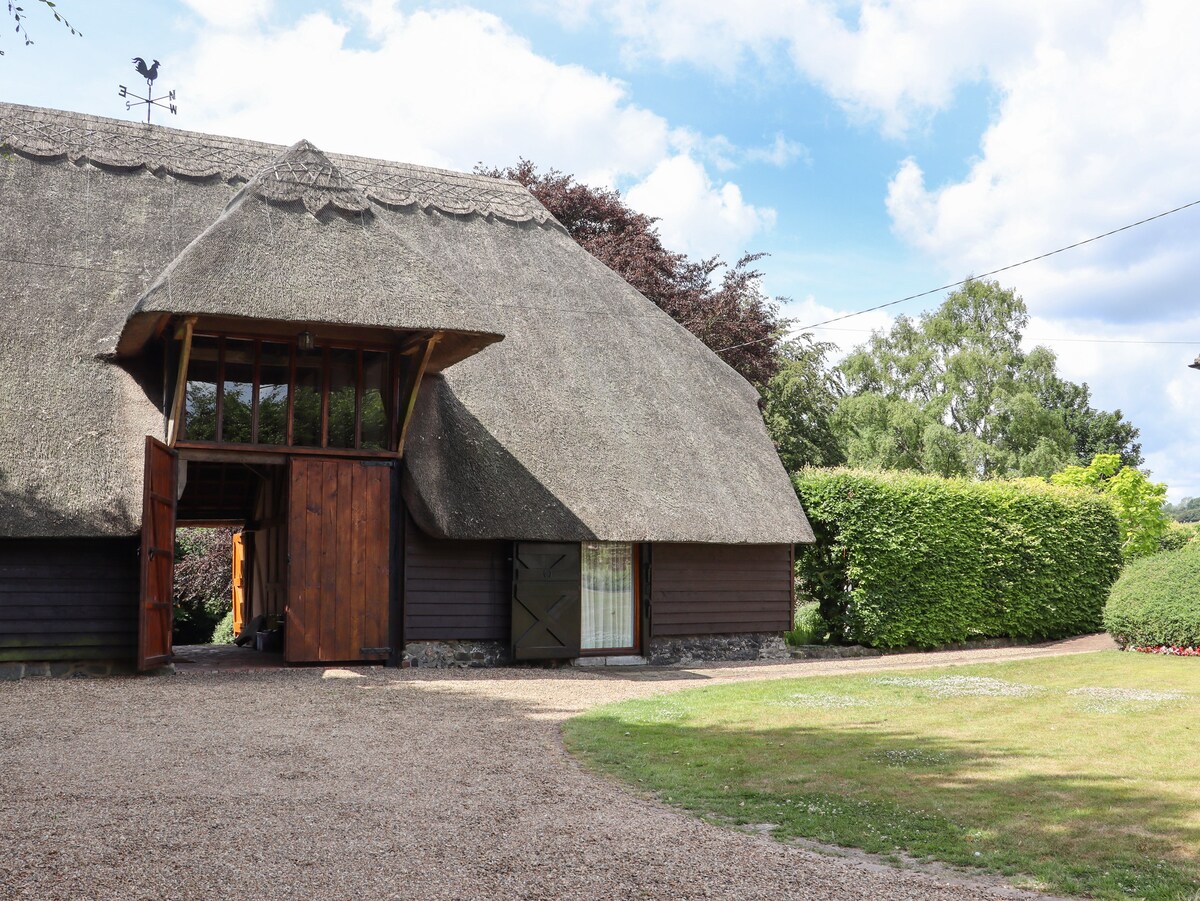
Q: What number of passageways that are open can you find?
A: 1